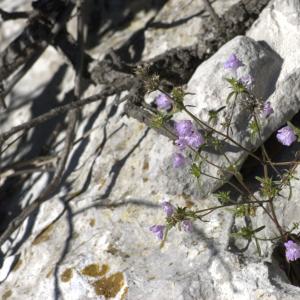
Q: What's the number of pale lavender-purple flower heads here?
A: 13